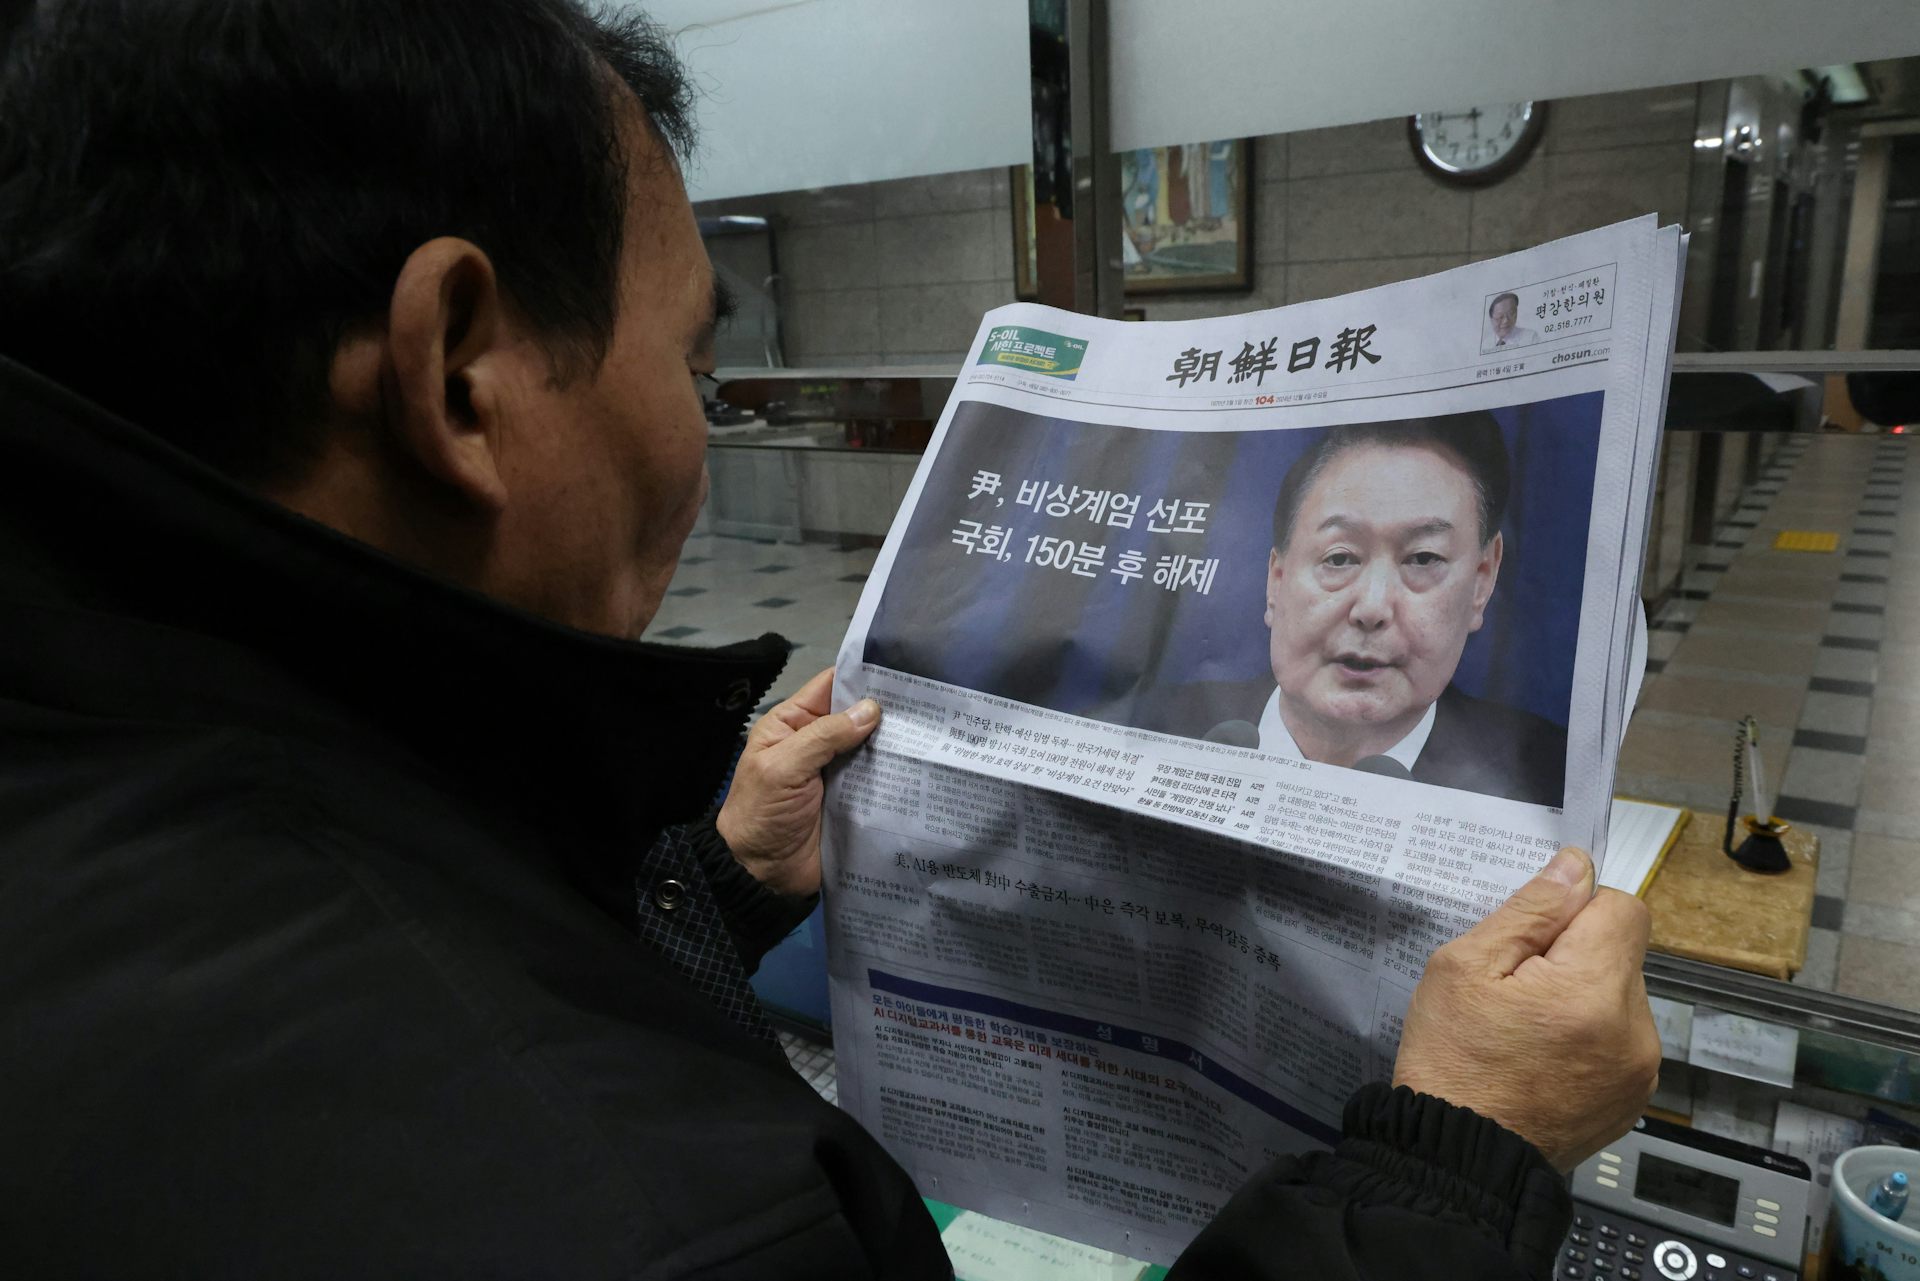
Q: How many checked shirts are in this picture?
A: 1